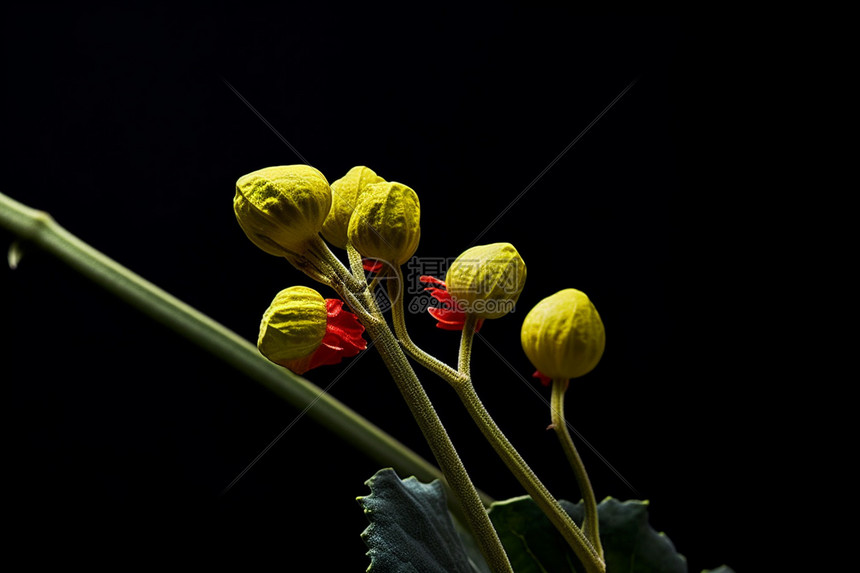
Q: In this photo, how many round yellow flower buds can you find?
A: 6